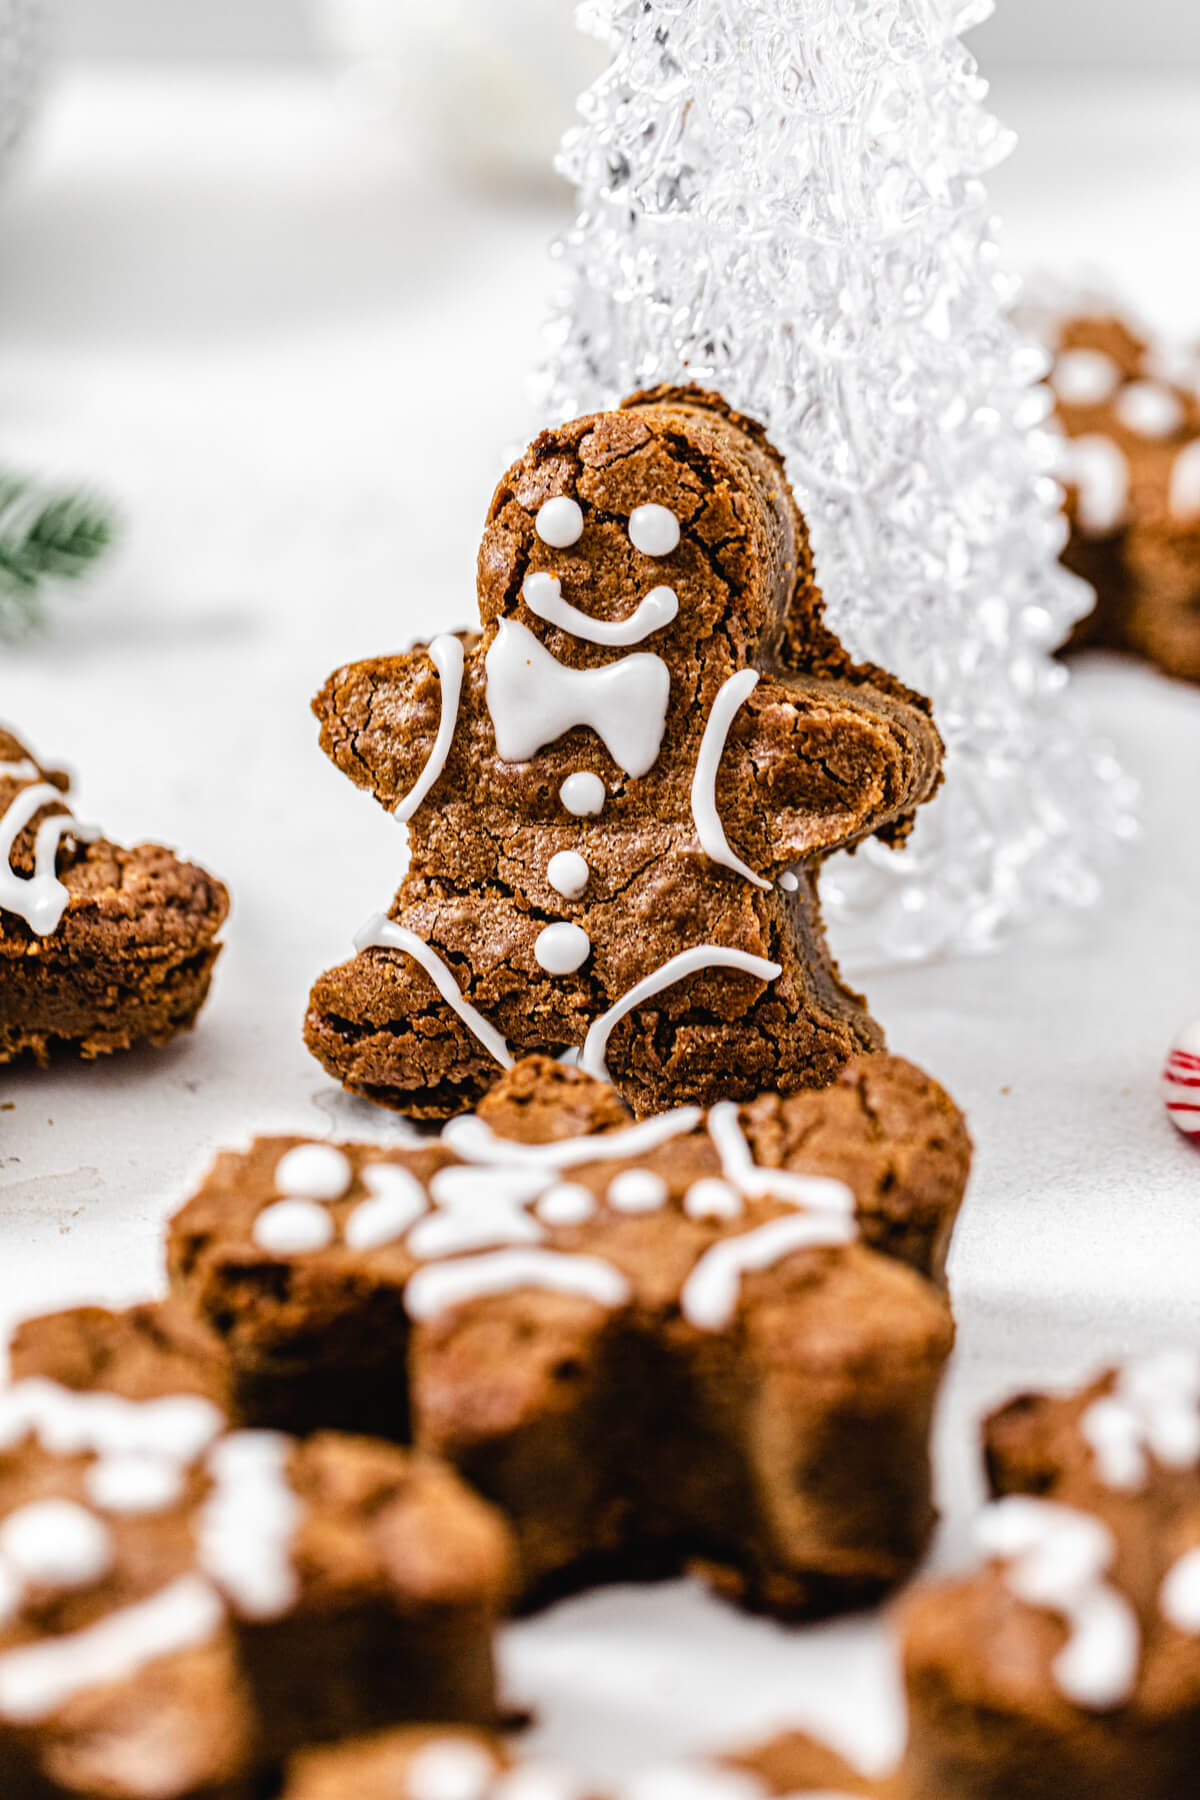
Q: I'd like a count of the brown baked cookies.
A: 7